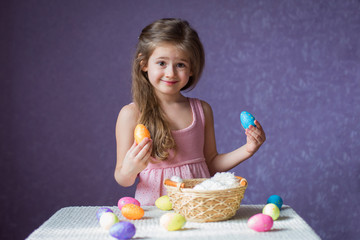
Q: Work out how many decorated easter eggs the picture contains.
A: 12